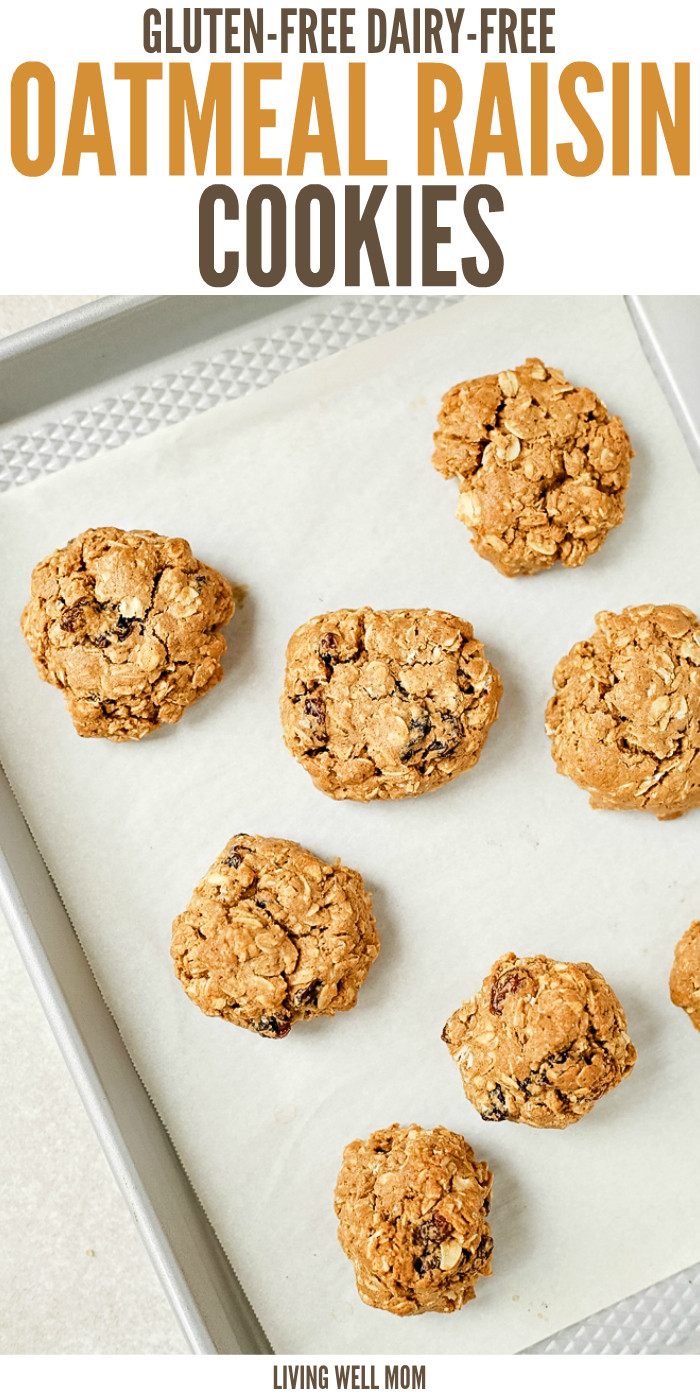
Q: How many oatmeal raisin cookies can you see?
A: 8